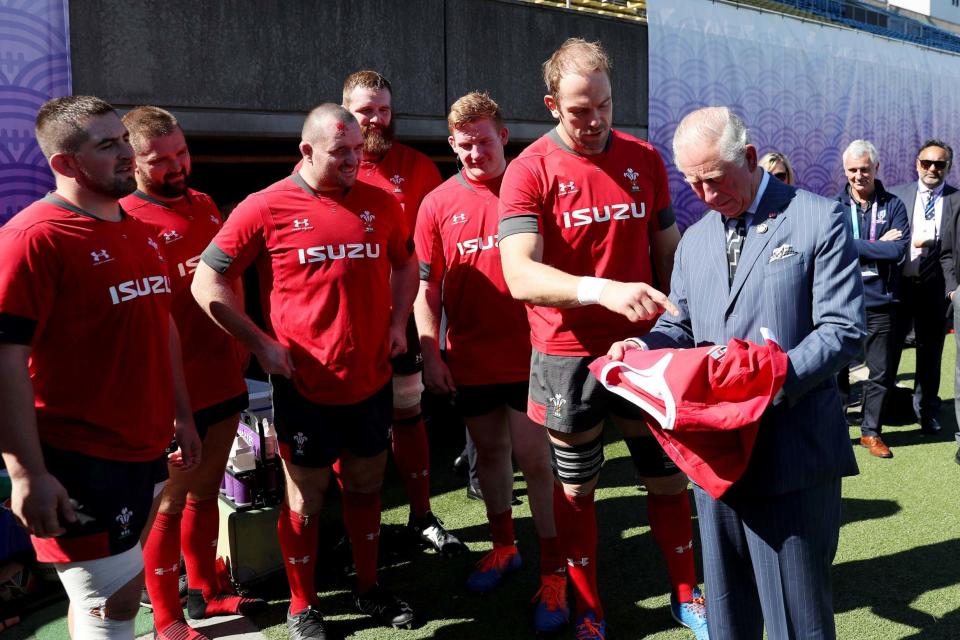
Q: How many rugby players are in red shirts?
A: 6